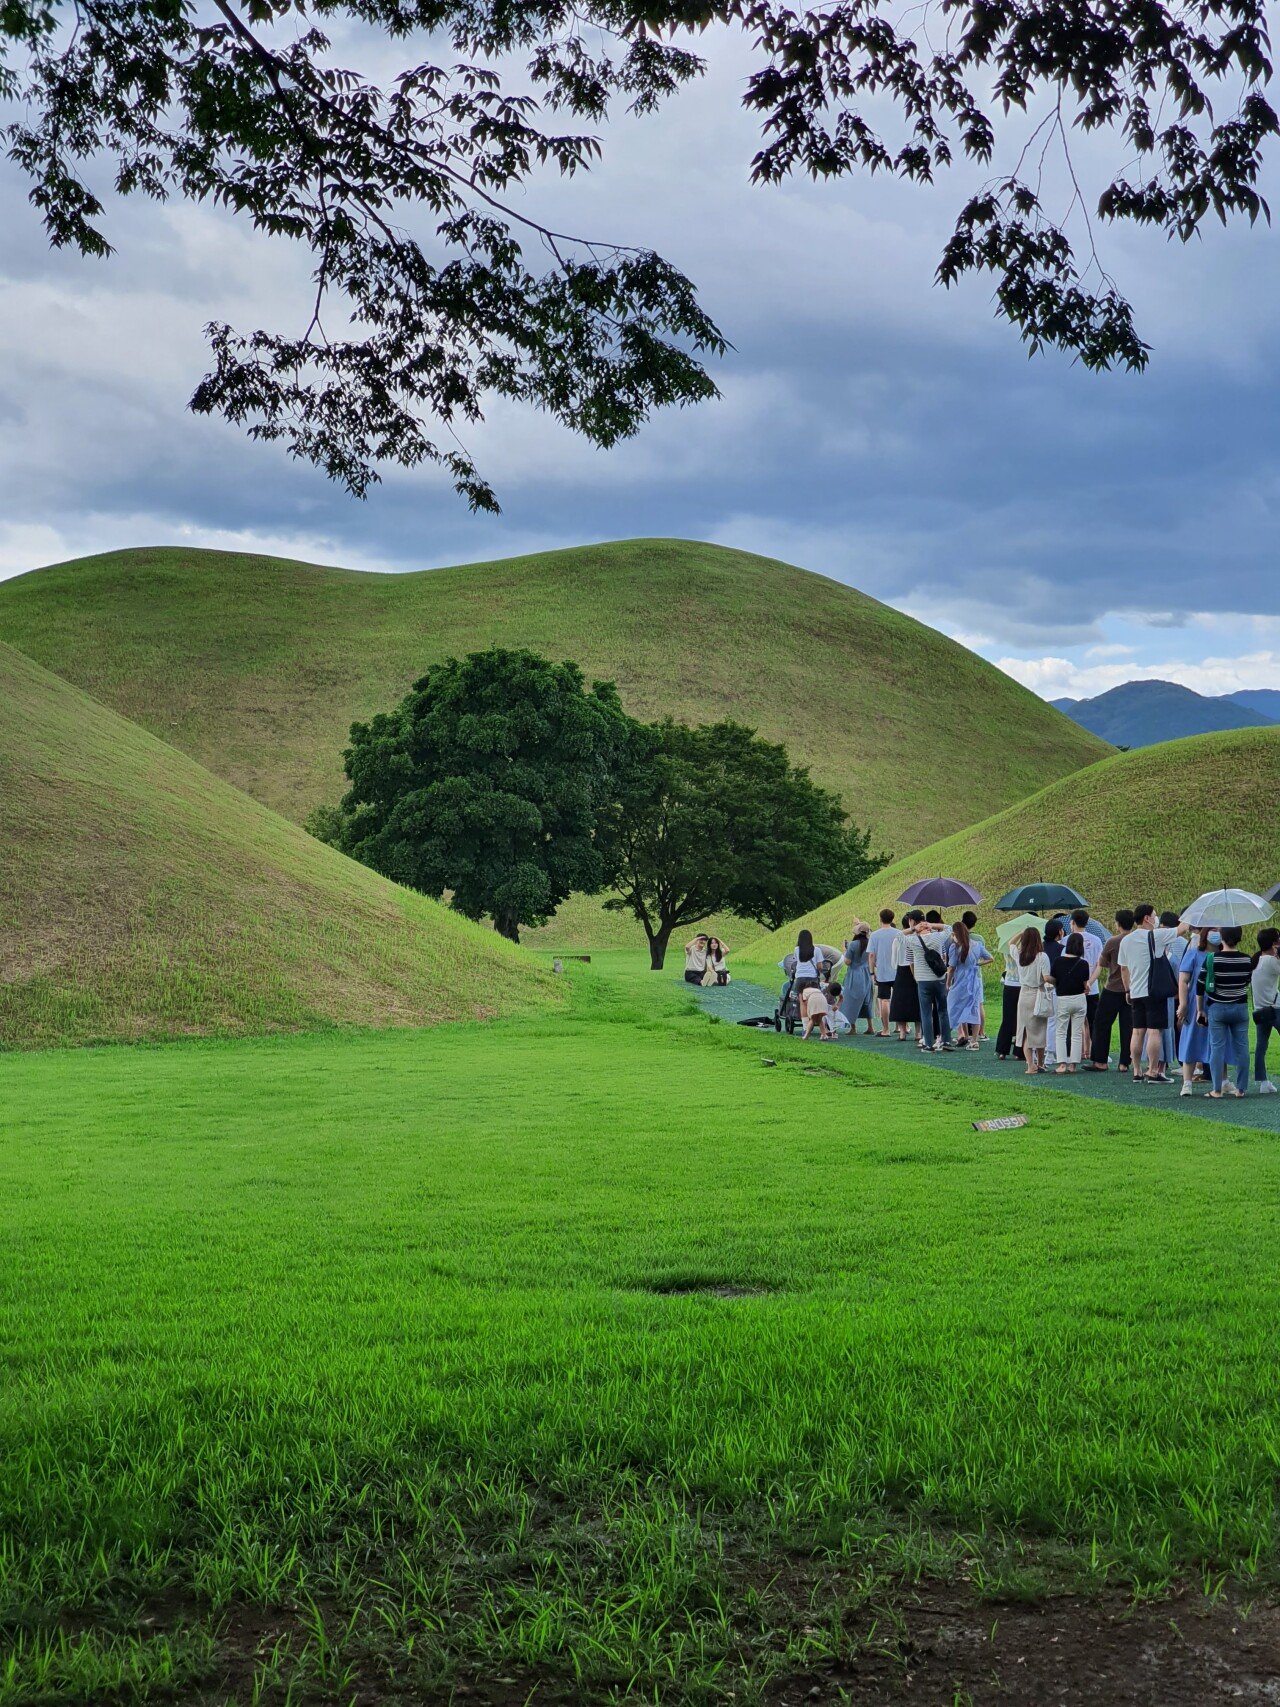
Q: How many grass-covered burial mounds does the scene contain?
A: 3